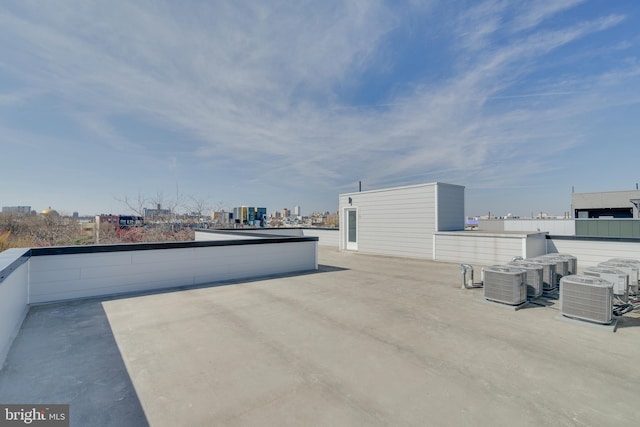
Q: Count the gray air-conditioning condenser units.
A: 9